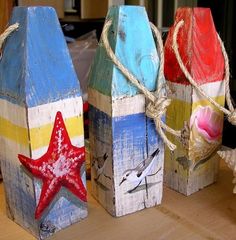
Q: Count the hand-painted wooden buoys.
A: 3